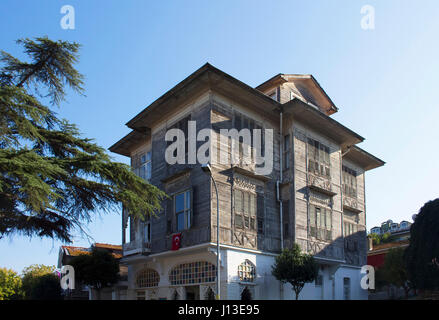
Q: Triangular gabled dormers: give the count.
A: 1